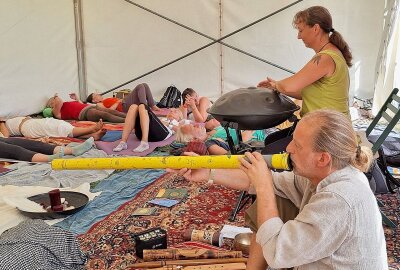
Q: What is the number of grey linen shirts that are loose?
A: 1